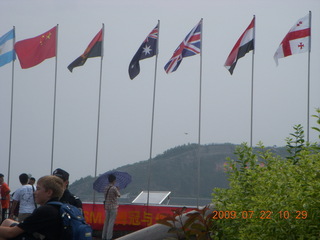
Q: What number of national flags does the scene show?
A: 7